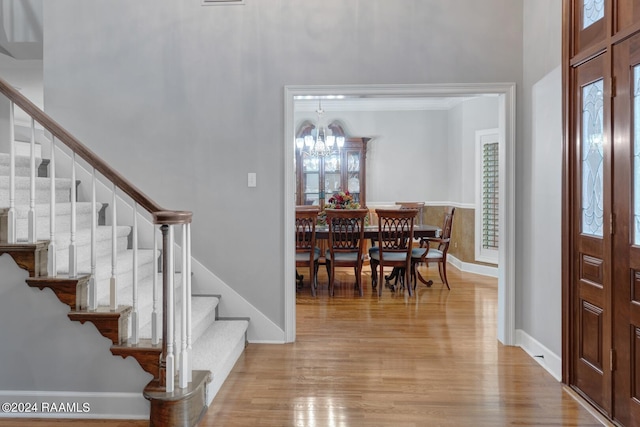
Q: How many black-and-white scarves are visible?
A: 0